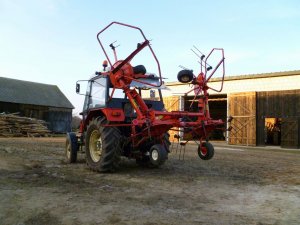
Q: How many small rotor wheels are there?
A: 4